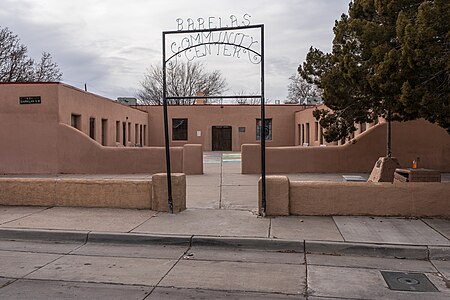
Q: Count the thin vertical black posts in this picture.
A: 2